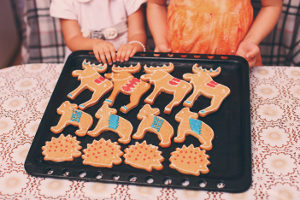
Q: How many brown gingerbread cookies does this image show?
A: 12